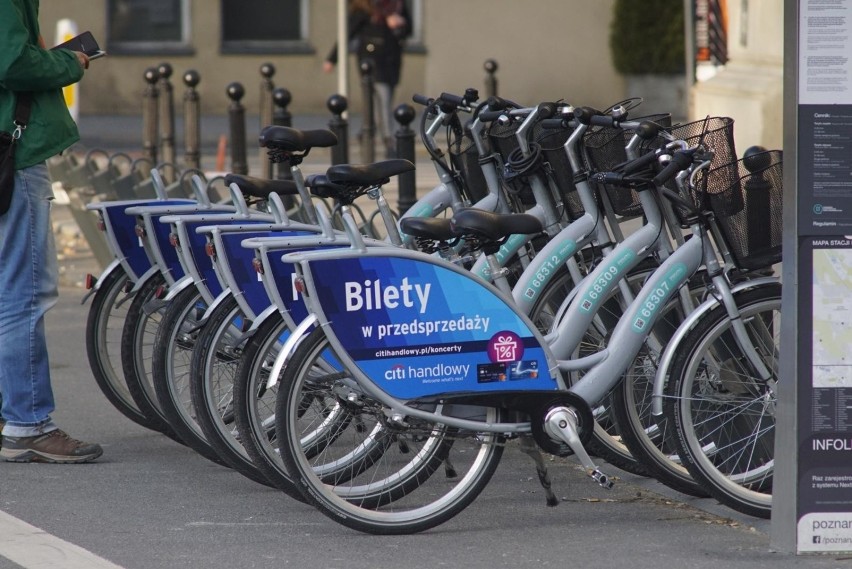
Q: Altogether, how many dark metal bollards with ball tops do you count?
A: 11